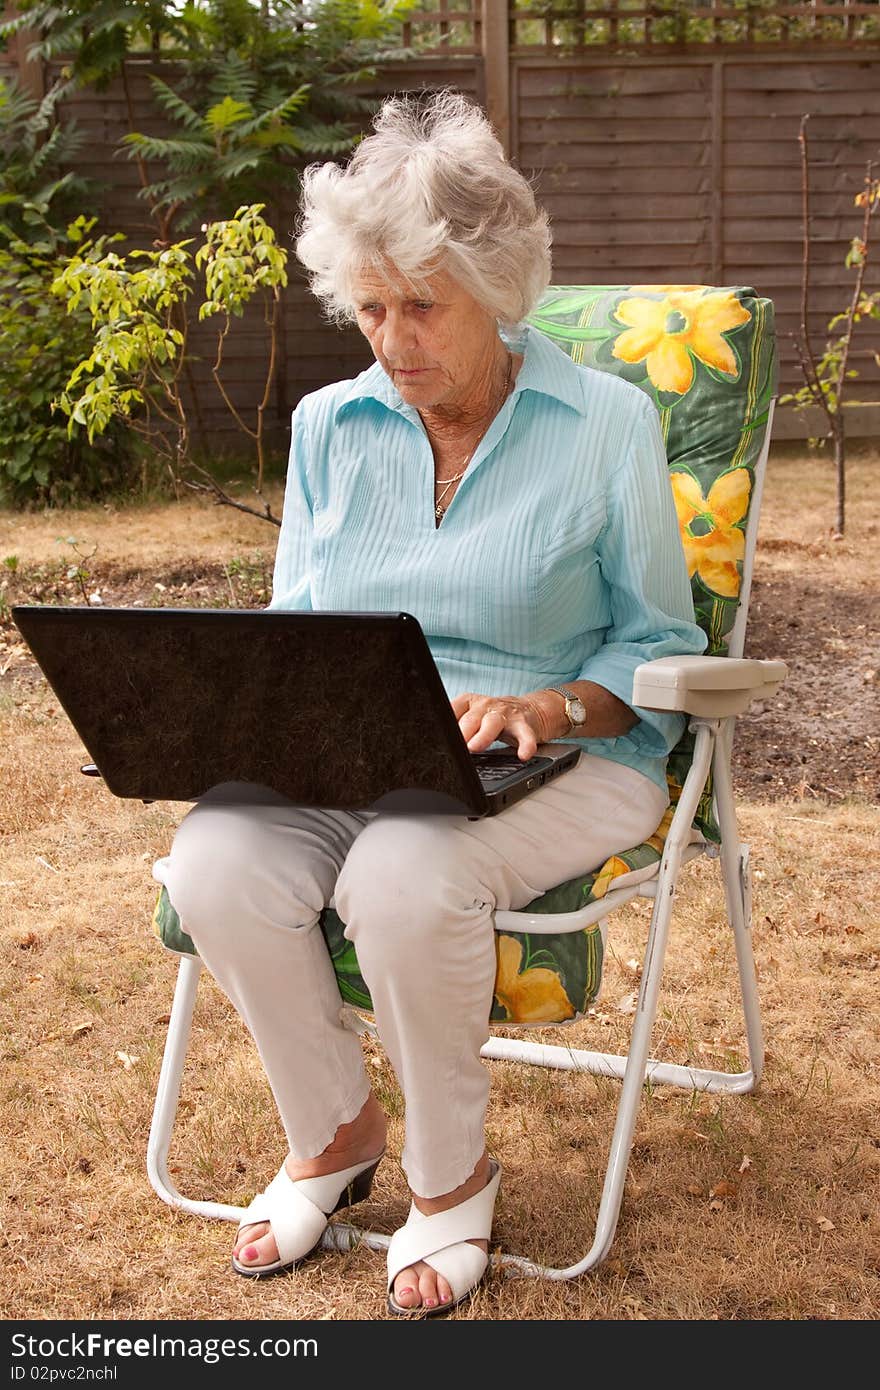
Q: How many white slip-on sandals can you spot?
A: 2